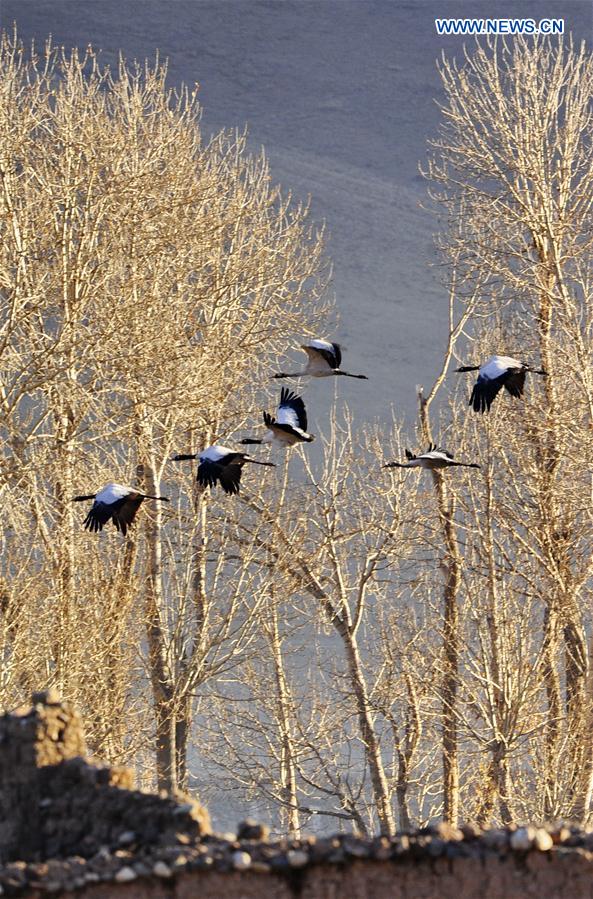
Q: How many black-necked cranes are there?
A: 6